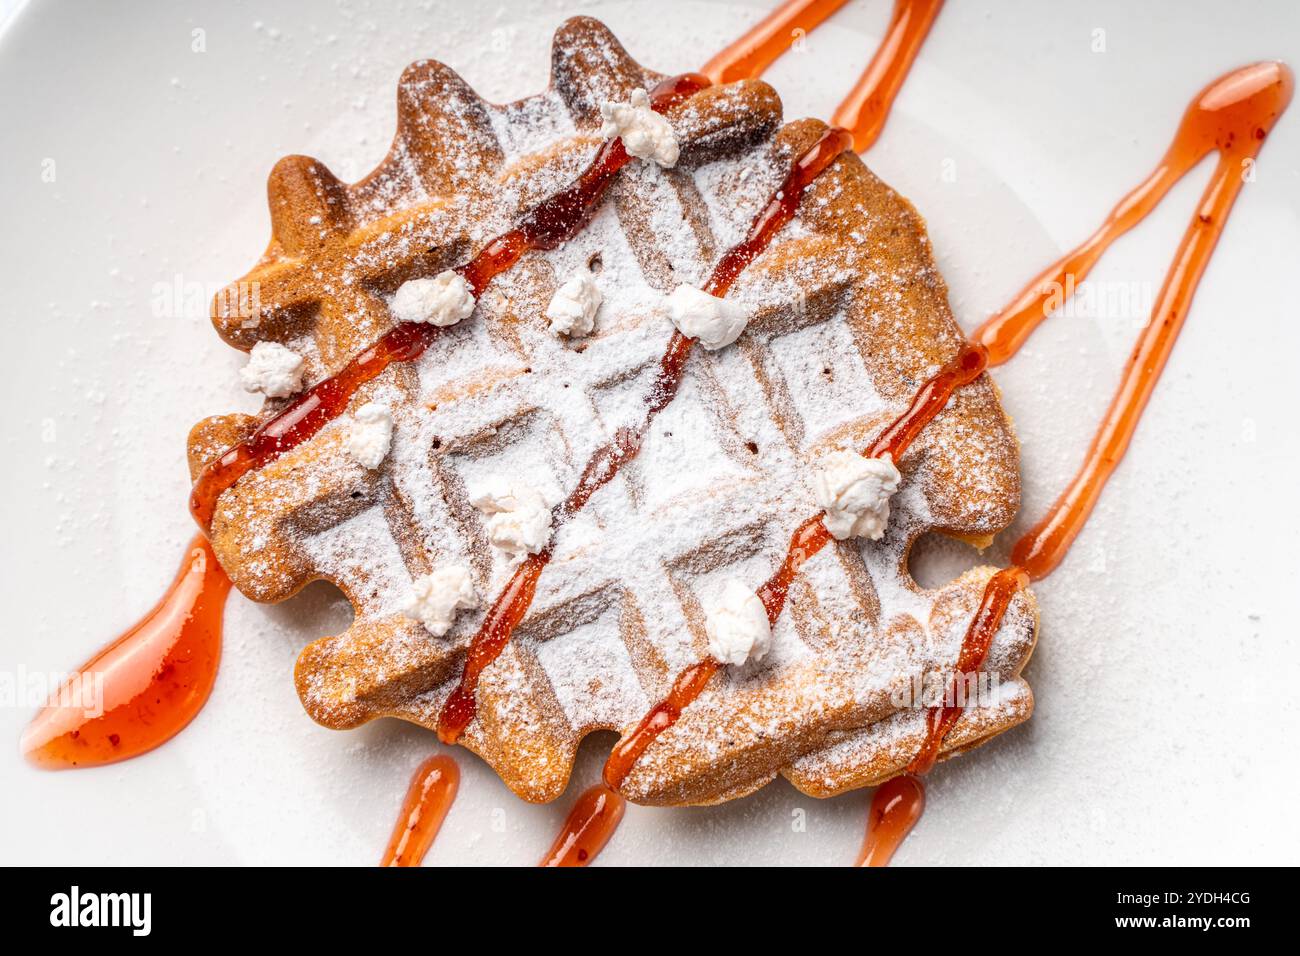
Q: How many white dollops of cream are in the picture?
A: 10